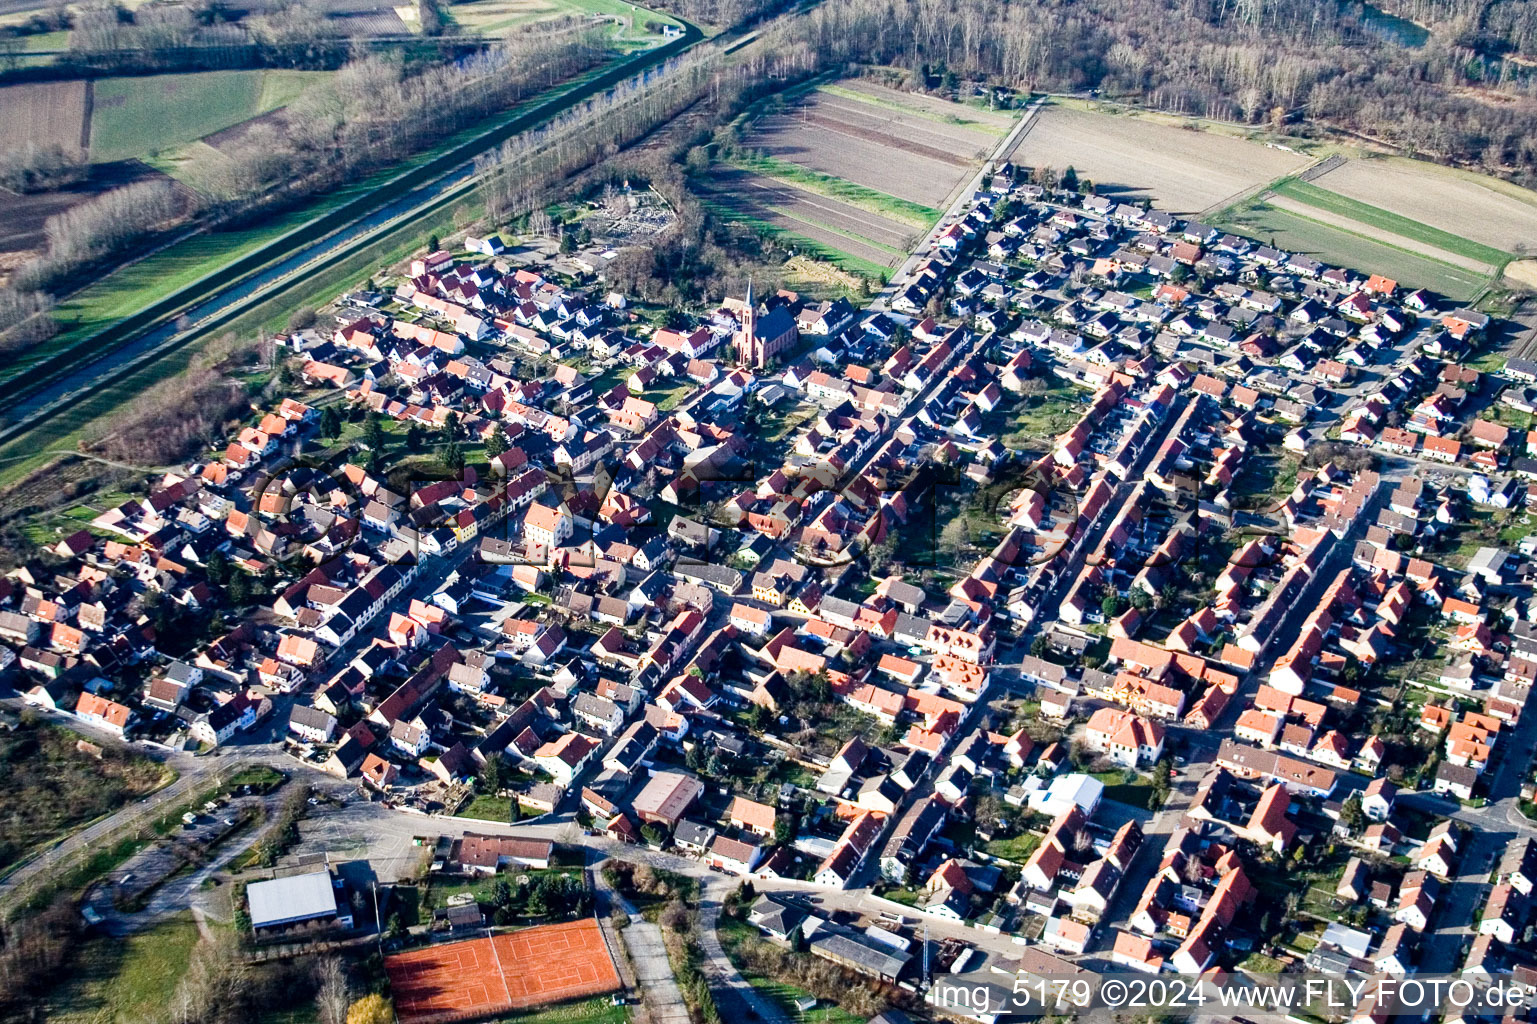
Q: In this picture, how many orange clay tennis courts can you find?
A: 4